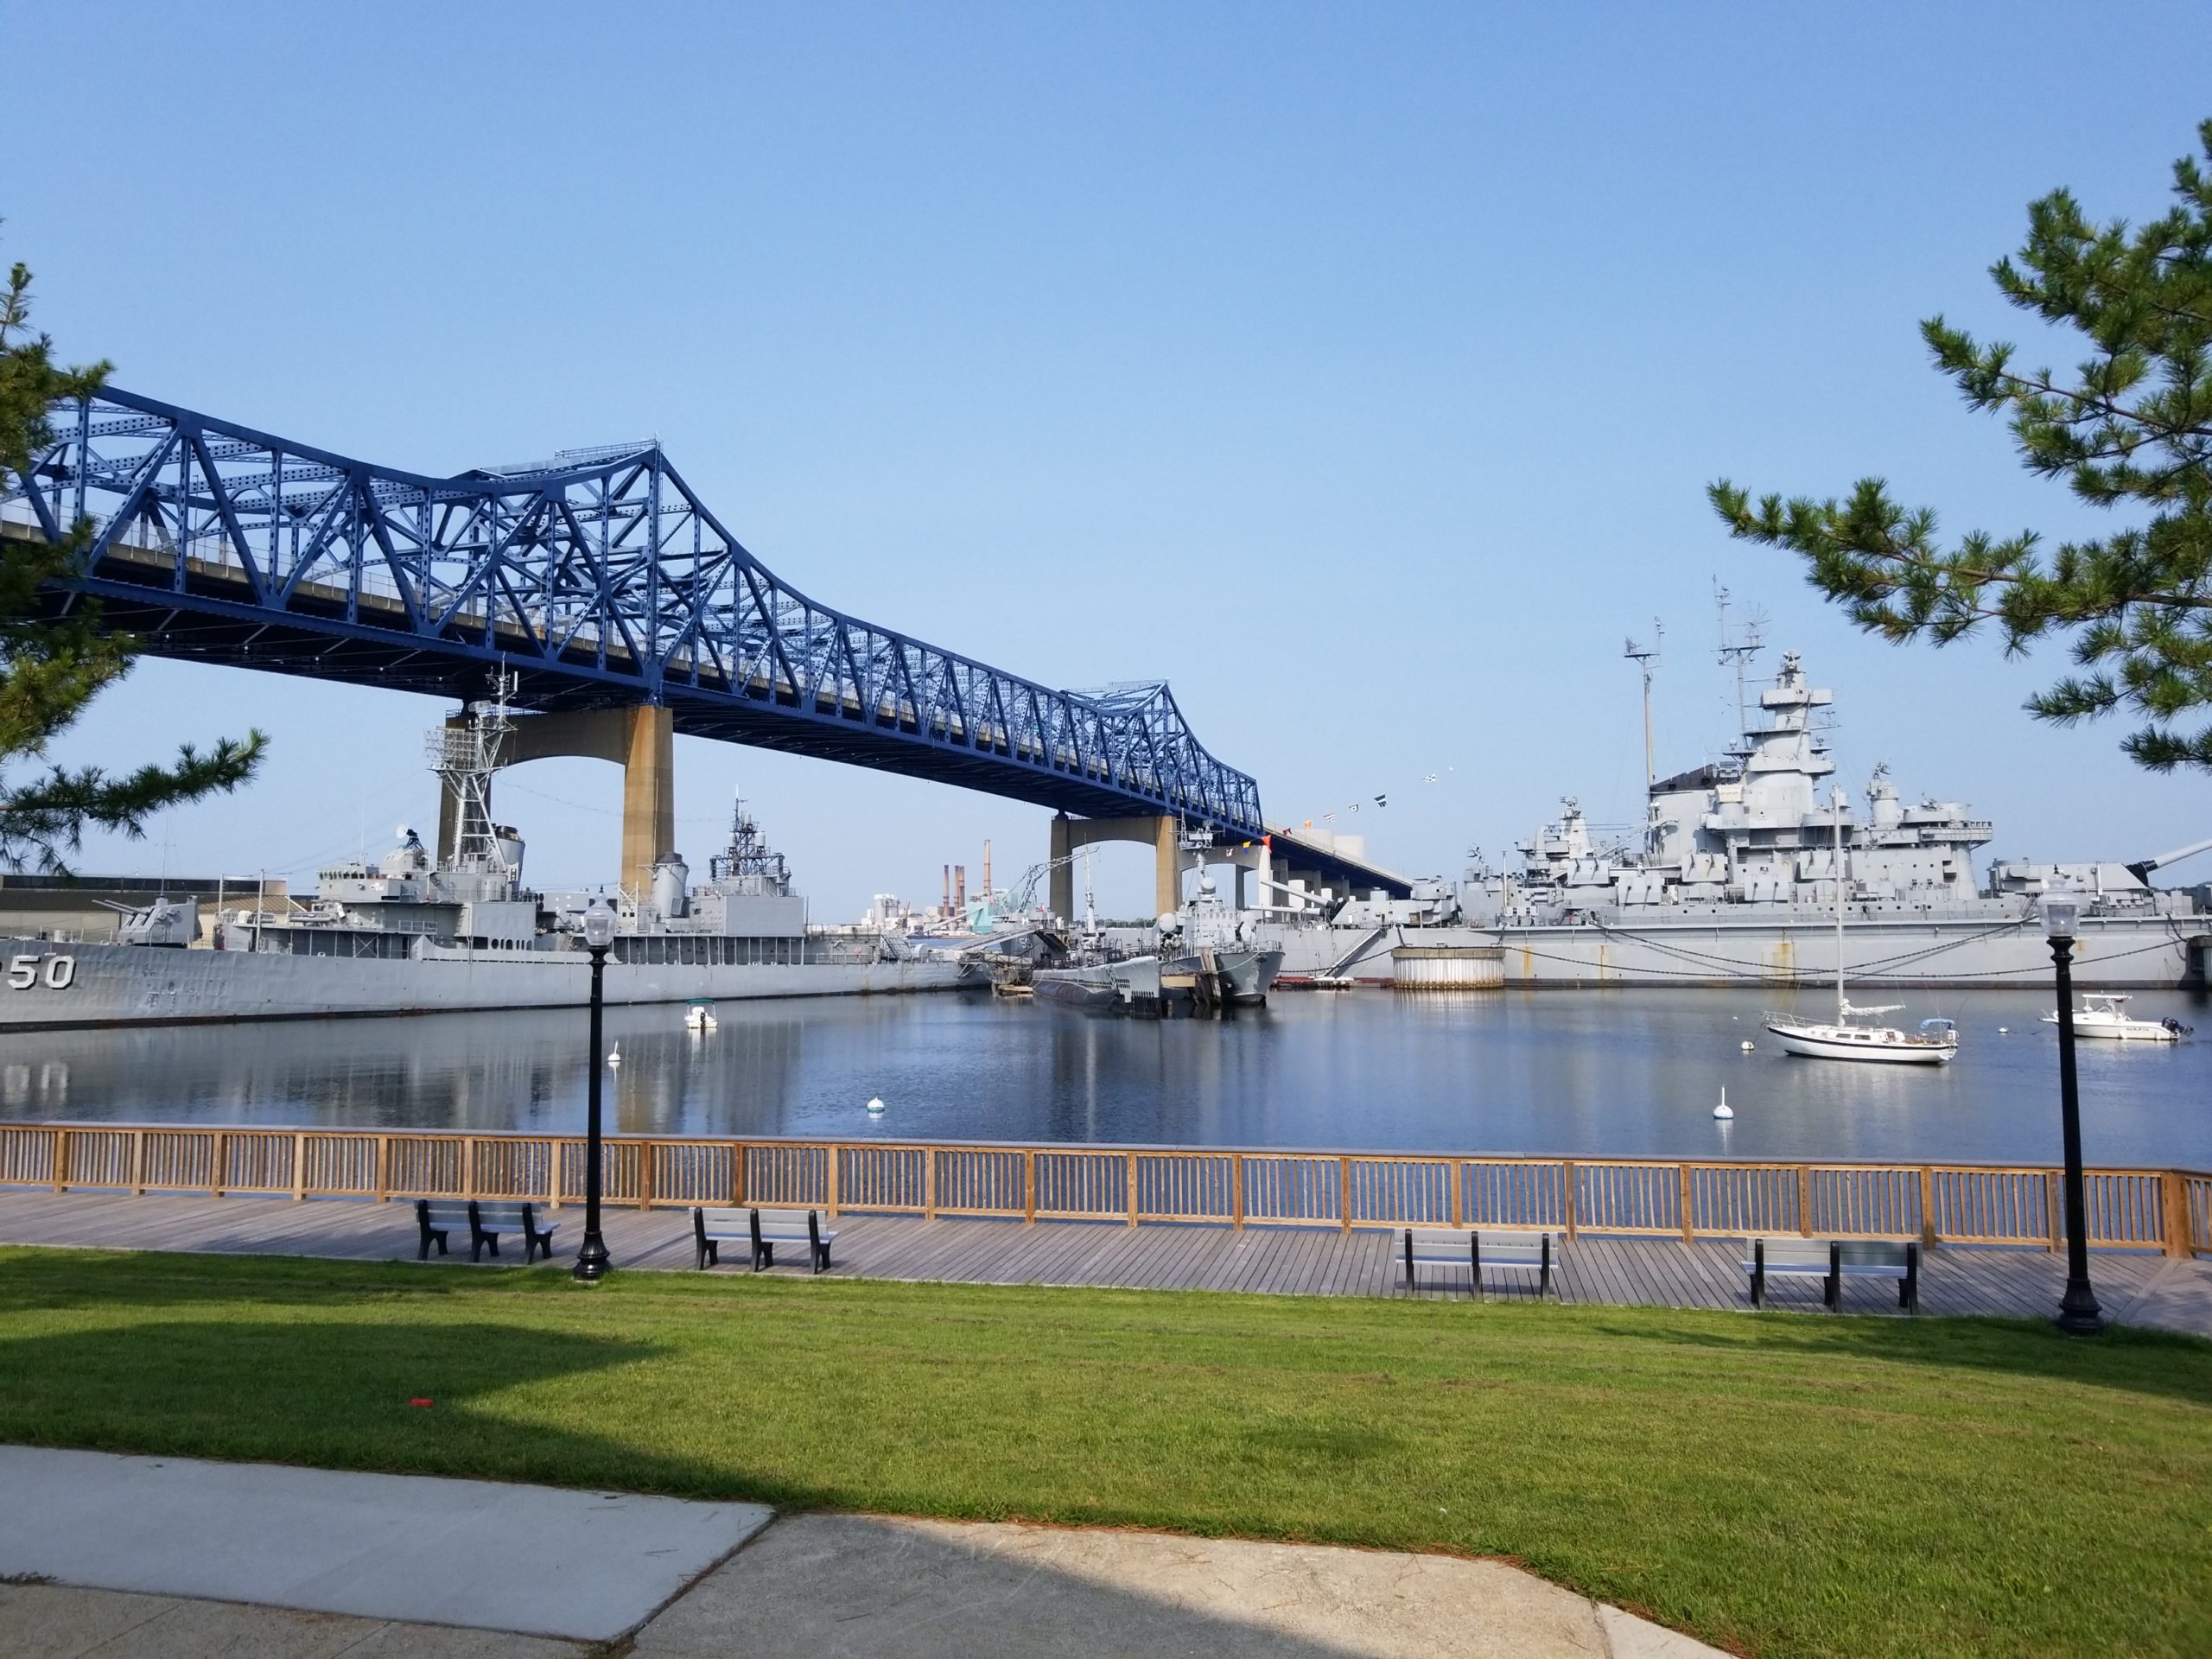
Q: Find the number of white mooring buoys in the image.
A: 5